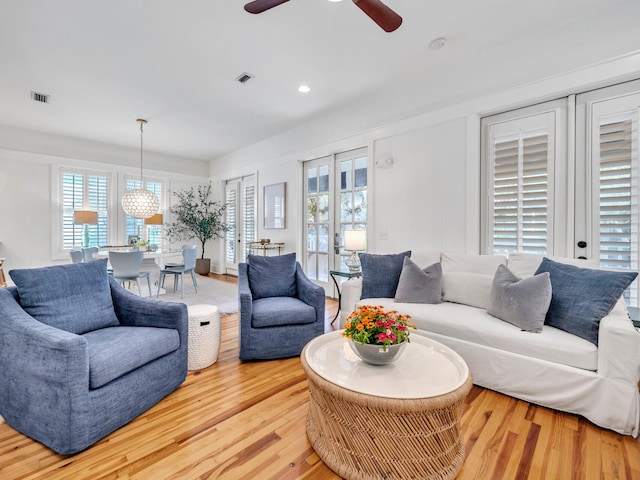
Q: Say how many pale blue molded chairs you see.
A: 5